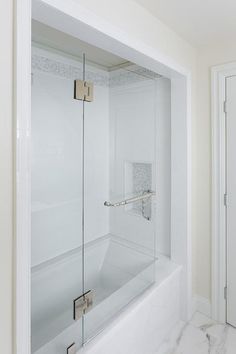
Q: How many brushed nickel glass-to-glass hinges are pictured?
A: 2